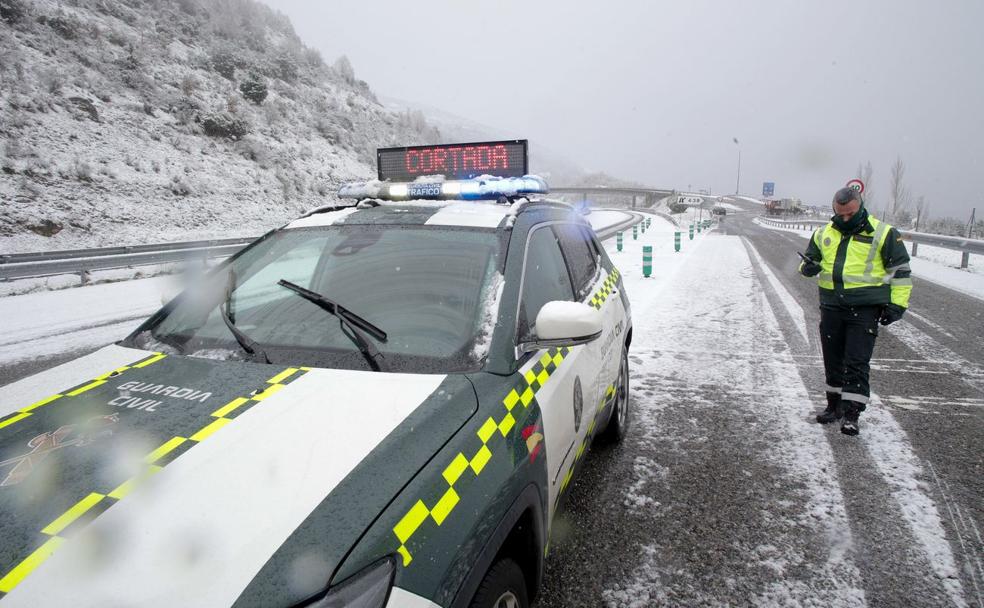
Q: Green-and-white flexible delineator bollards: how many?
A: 11